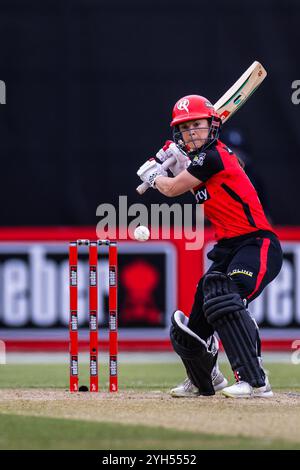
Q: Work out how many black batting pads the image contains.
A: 2